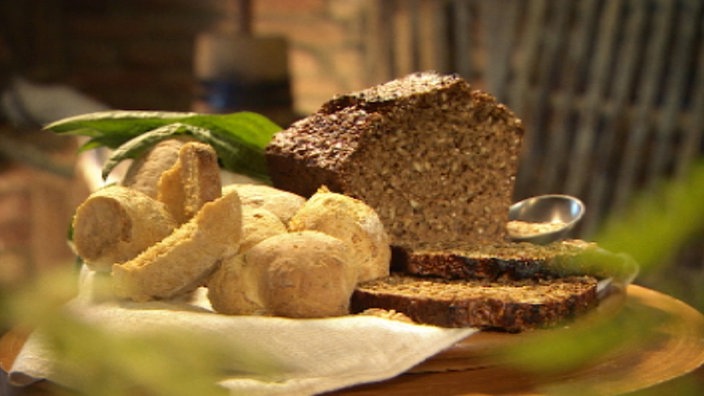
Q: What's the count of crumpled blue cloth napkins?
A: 0